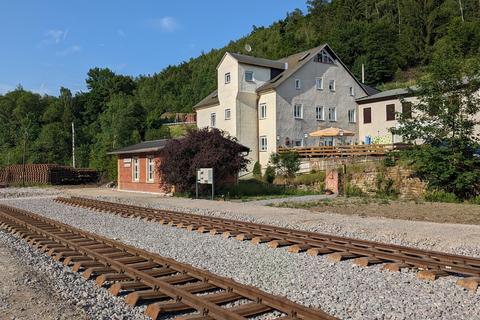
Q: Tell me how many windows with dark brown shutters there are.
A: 3